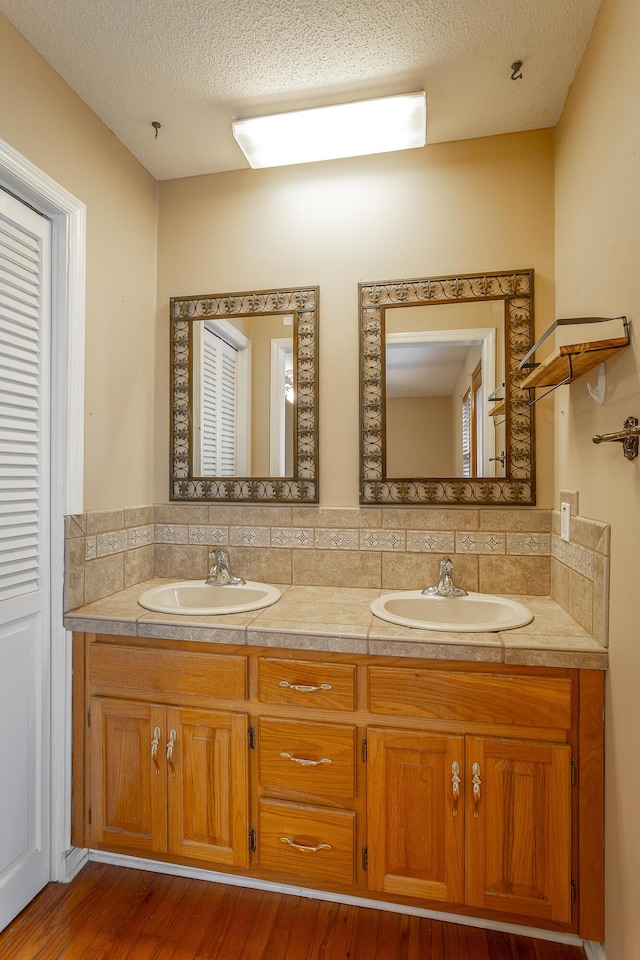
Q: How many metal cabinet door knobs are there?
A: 4